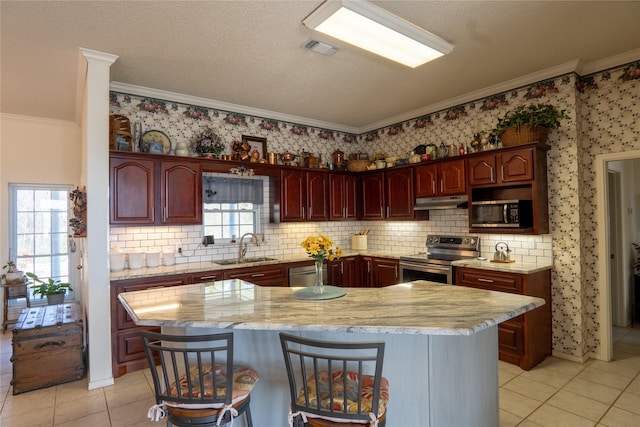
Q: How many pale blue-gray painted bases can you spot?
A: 1